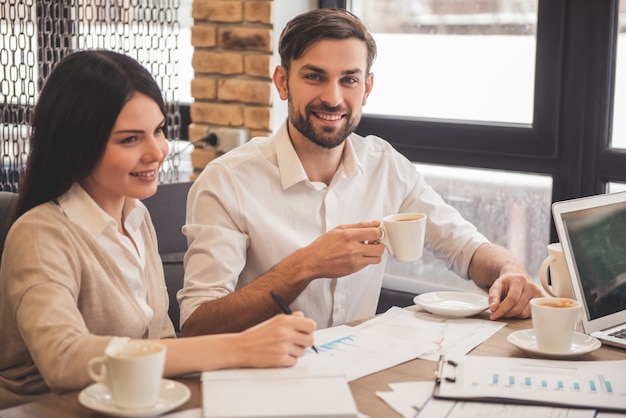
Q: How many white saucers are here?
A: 3